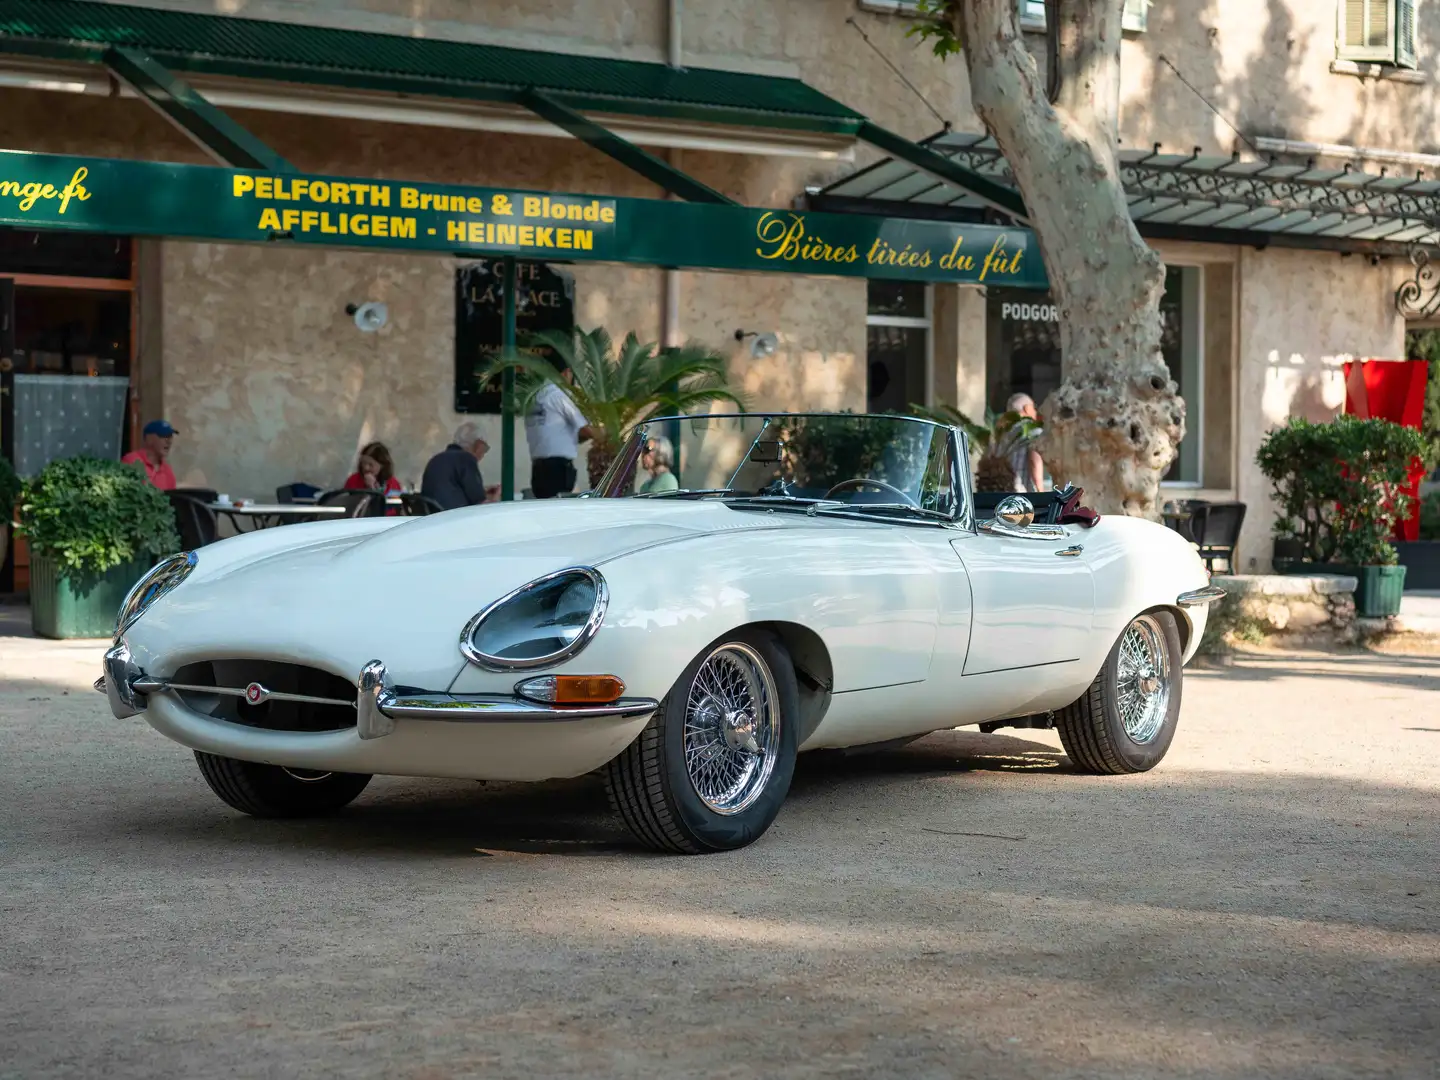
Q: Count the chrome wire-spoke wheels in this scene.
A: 2